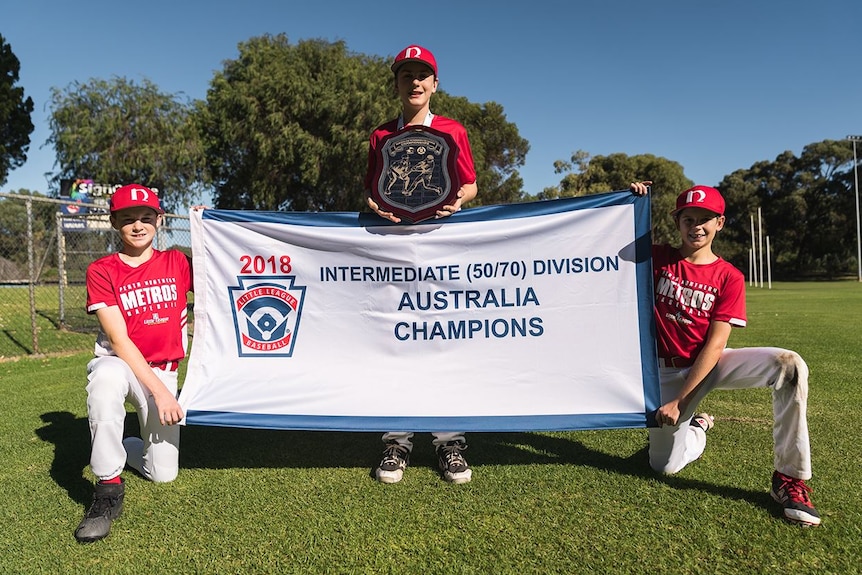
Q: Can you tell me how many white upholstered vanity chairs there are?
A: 0